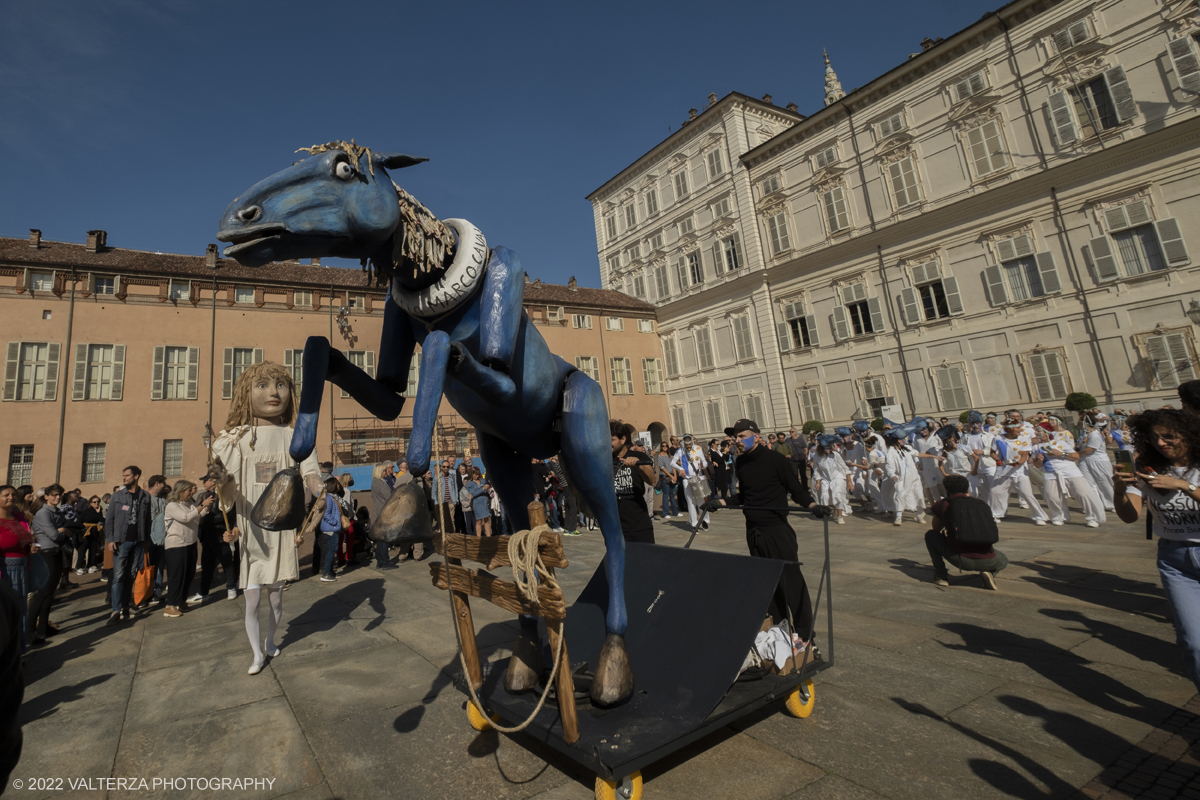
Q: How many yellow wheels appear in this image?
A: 3